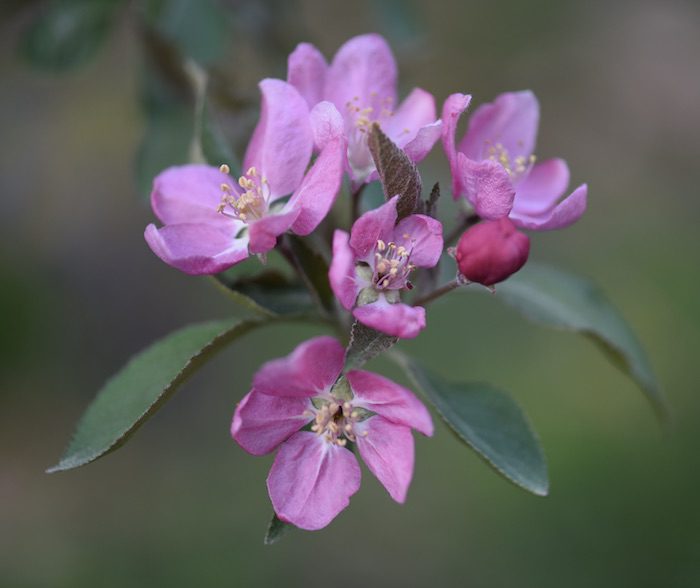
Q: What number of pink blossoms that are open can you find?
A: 5